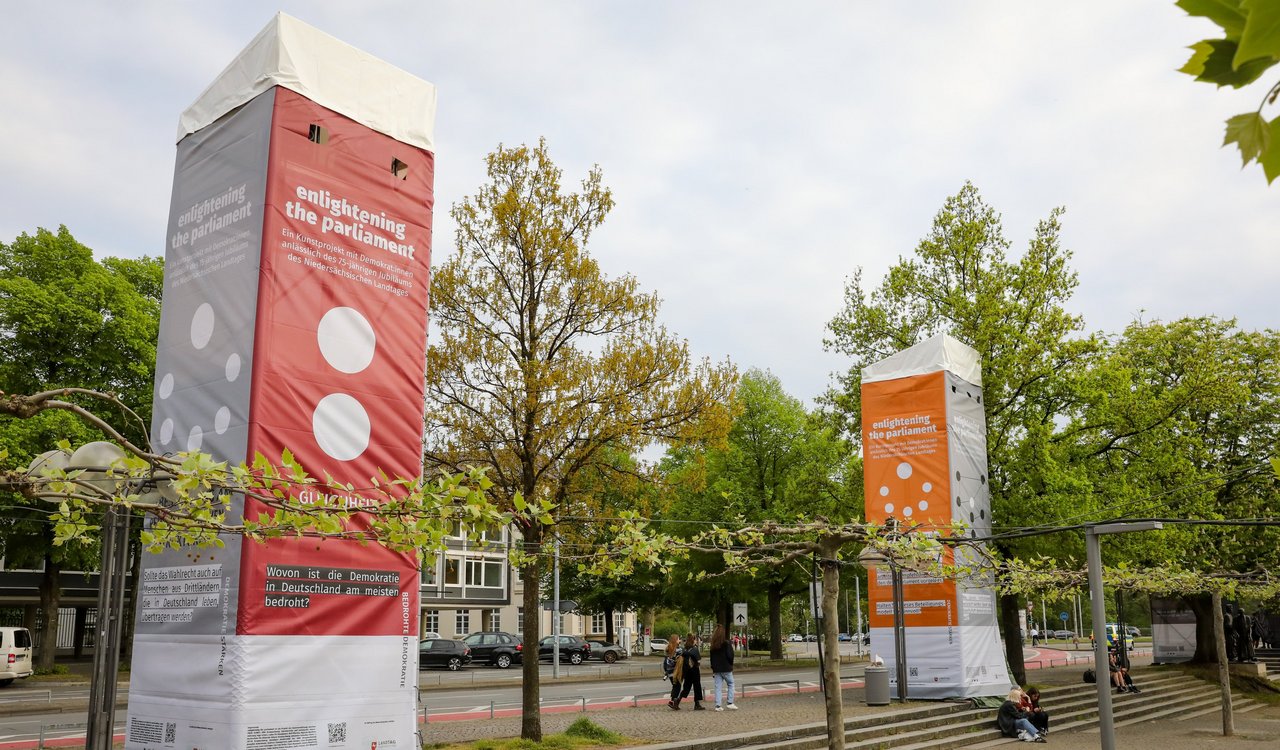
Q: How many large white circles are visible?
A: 2